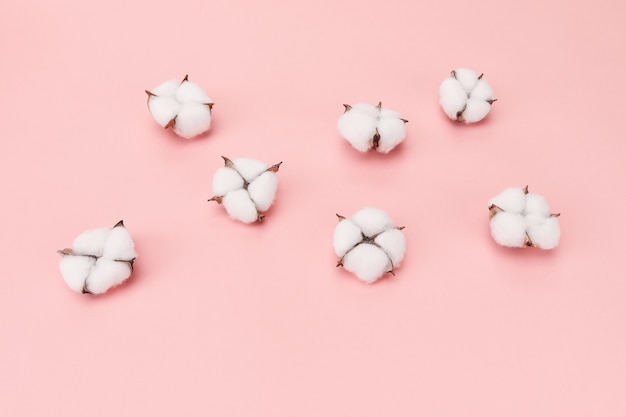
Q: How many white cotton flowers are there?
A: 7